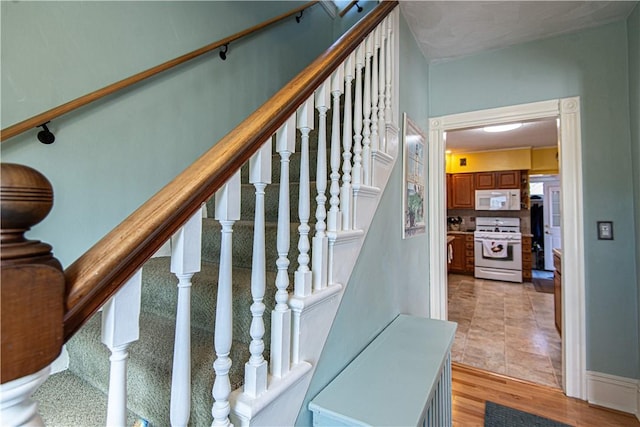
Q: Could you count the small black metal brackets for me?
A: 4